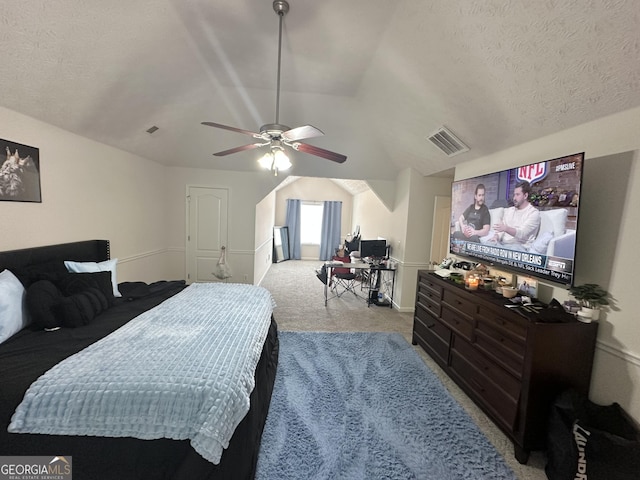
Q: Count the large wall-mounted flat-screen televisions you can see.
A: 1